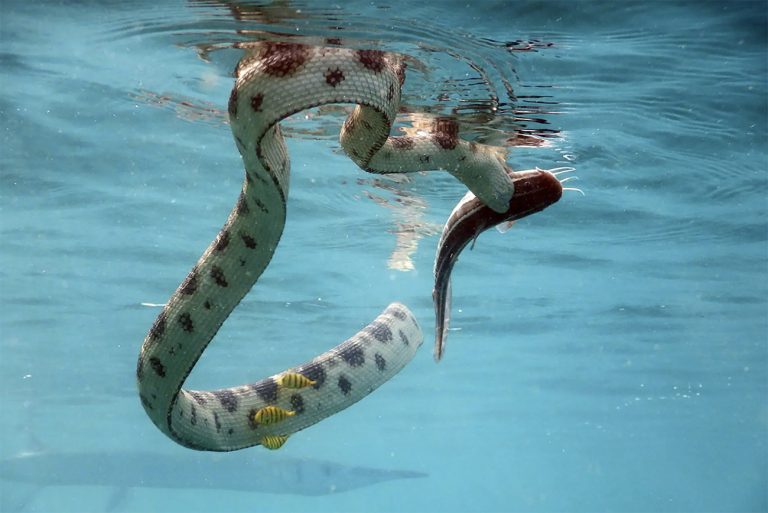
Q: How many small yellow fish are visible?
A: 3